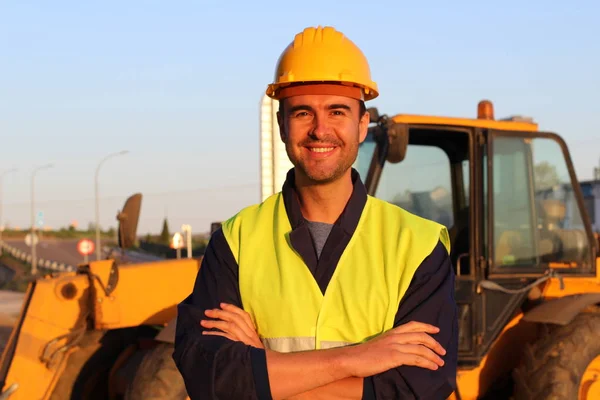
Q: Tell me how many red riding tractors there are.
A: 0